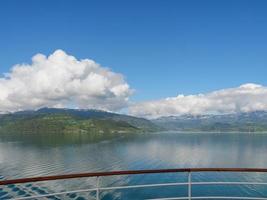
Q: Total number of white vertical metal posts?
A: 2